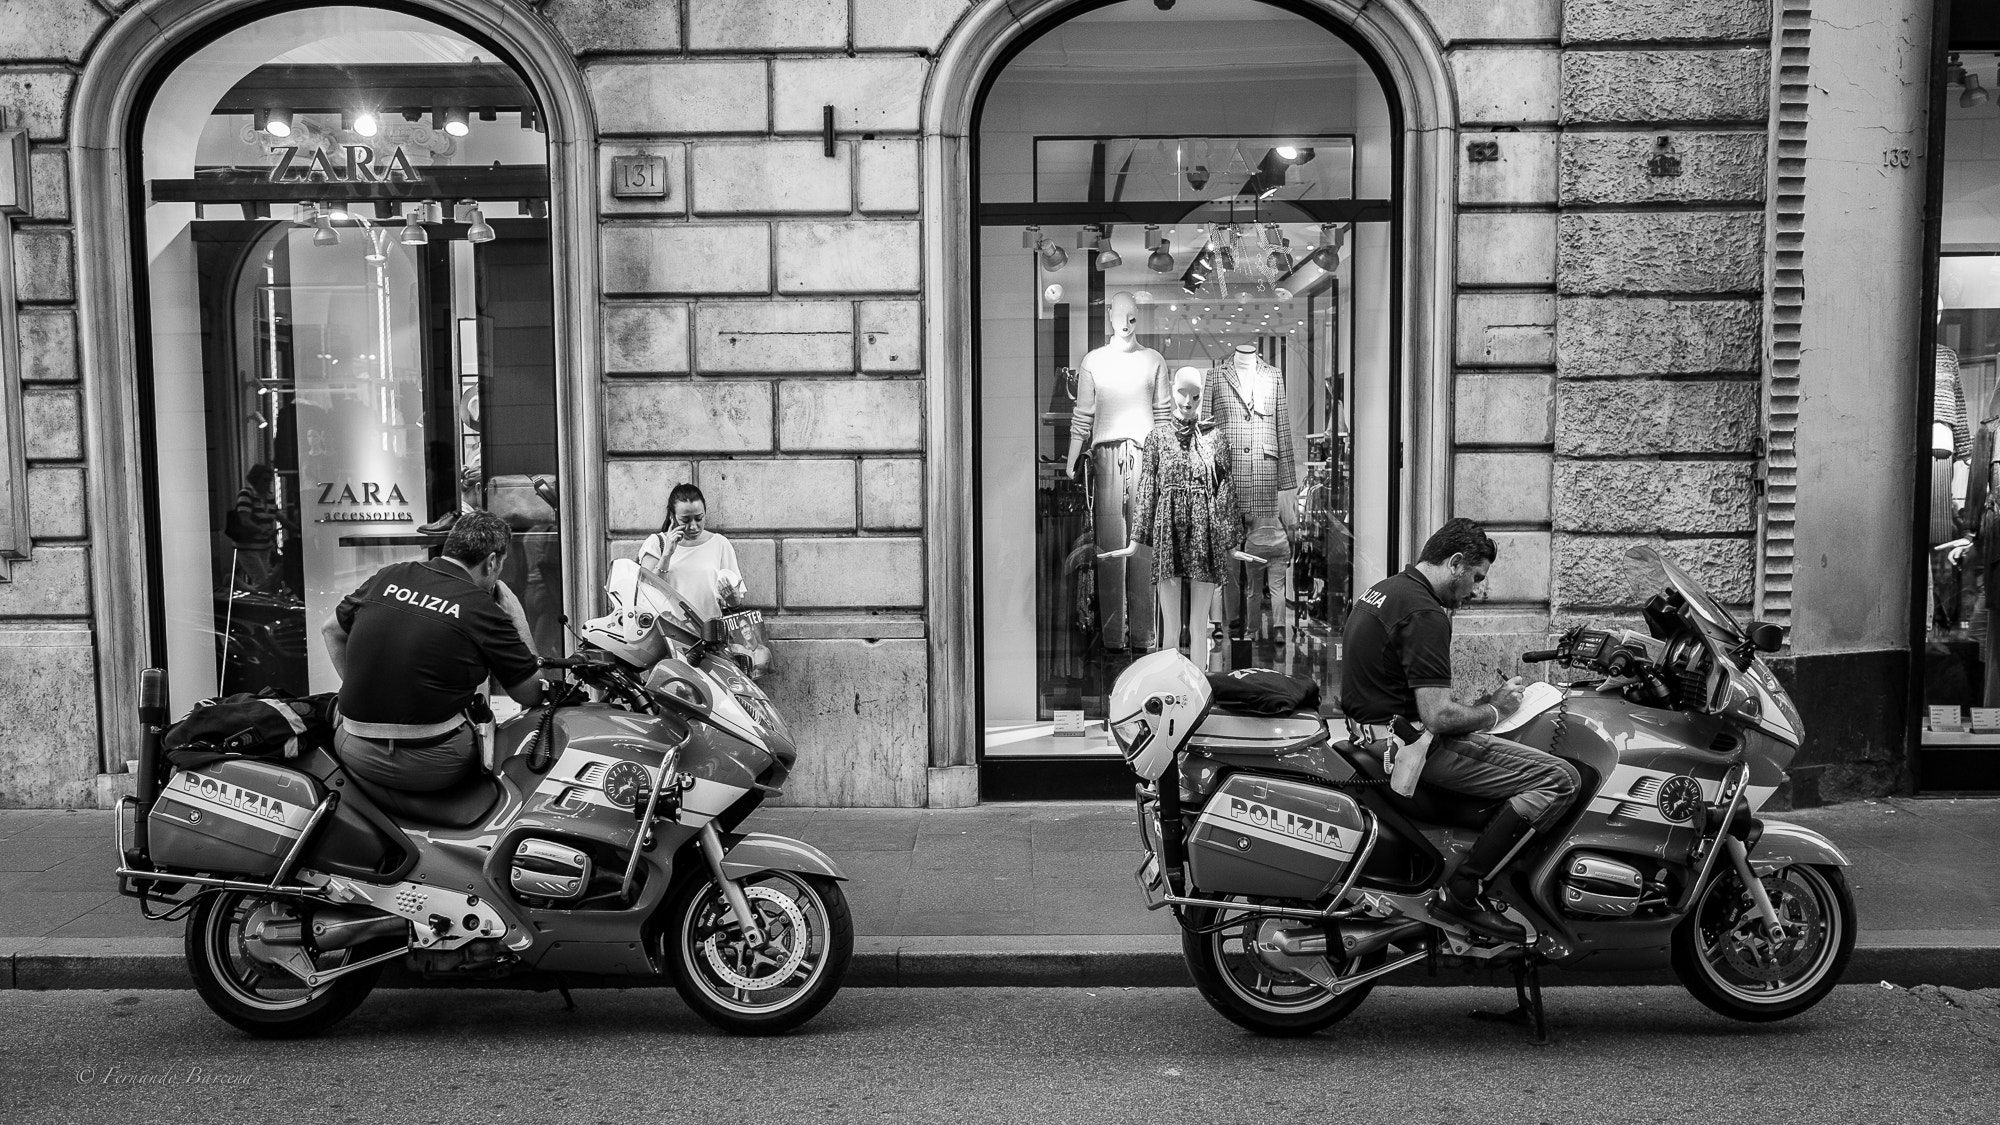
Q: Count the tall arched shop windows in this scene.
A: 2